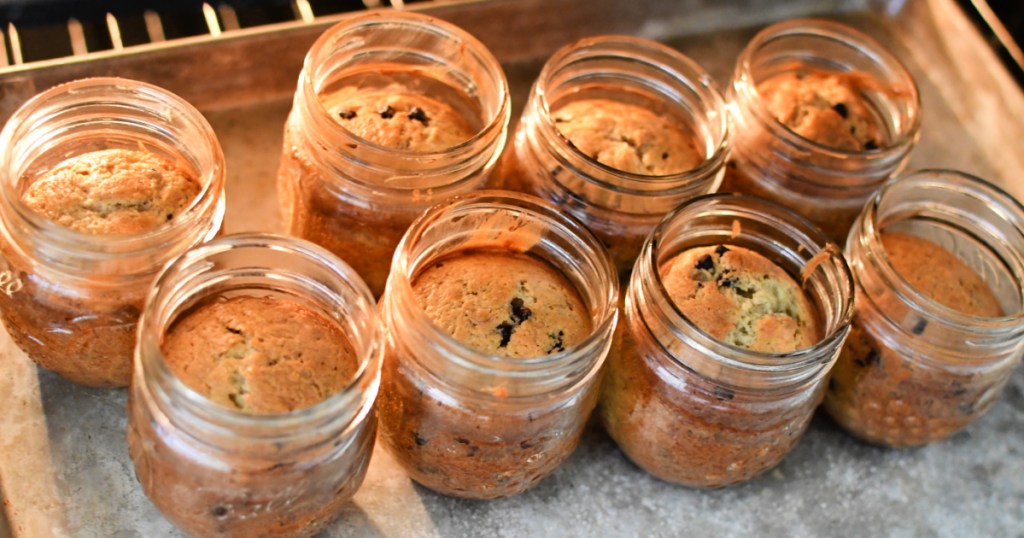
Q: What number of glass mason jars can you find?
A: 8